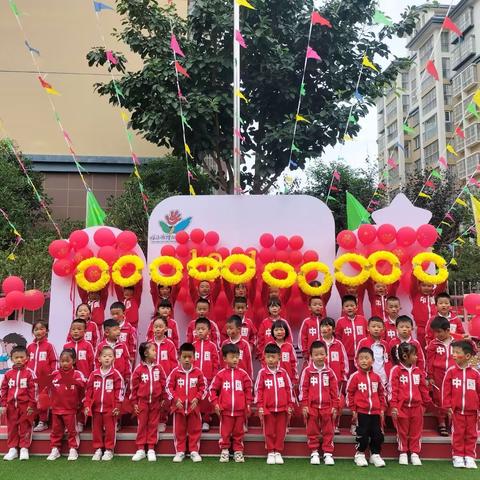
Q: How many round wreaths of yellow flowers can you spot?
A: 10